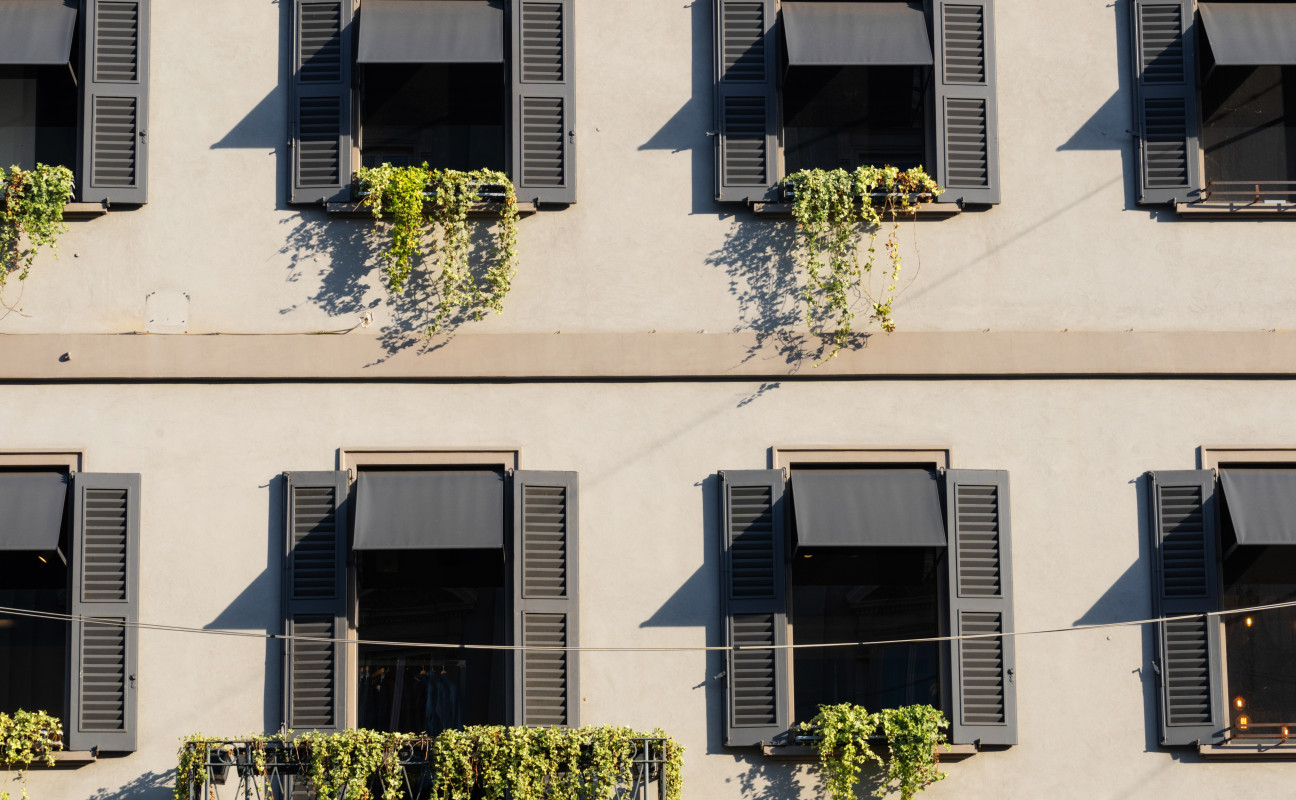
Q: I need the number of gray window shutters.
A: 12